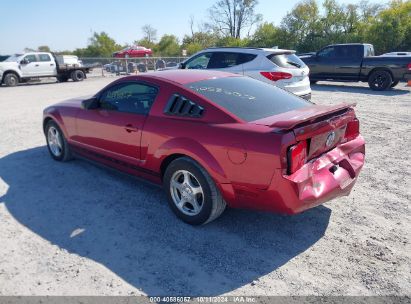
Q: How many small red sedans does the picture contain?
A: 1